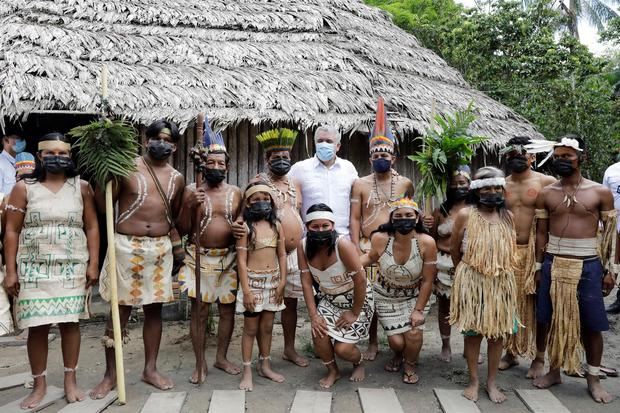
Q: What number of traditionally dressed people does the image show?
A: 12